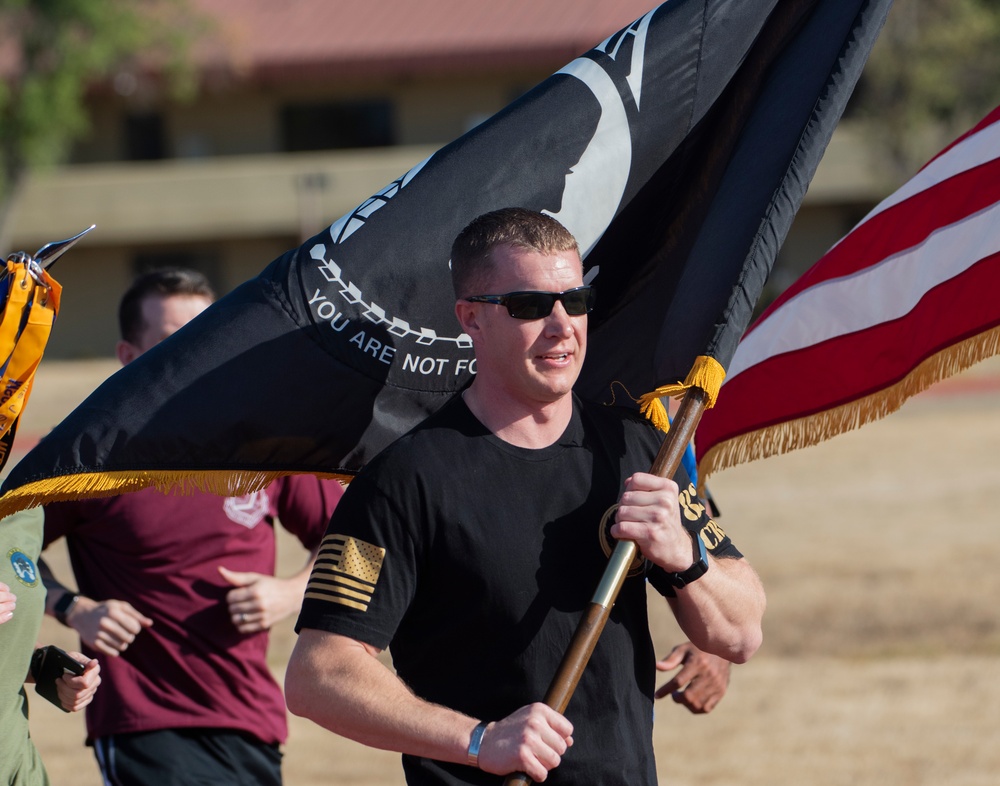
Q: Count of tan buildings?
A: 1